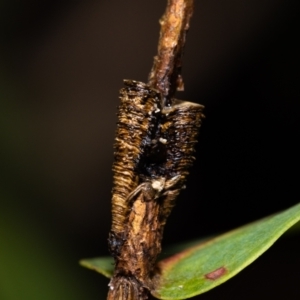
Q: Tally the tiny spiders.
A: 1